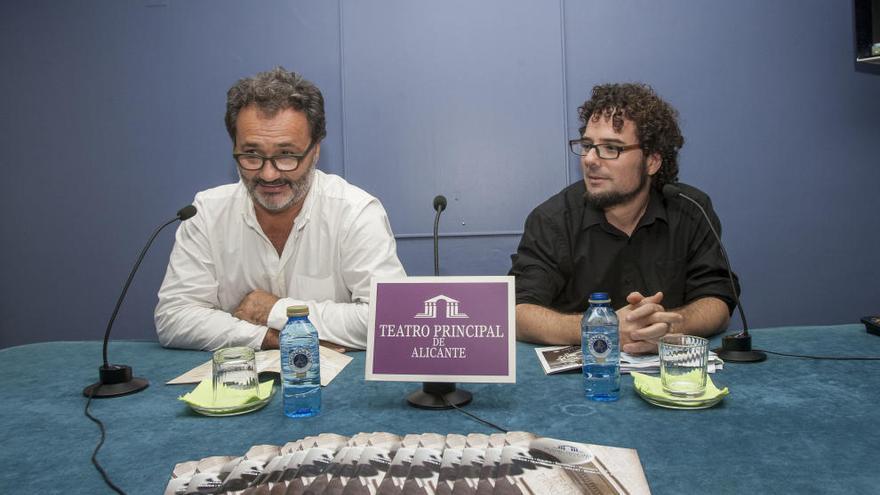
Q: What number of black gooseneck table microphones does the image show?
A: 3